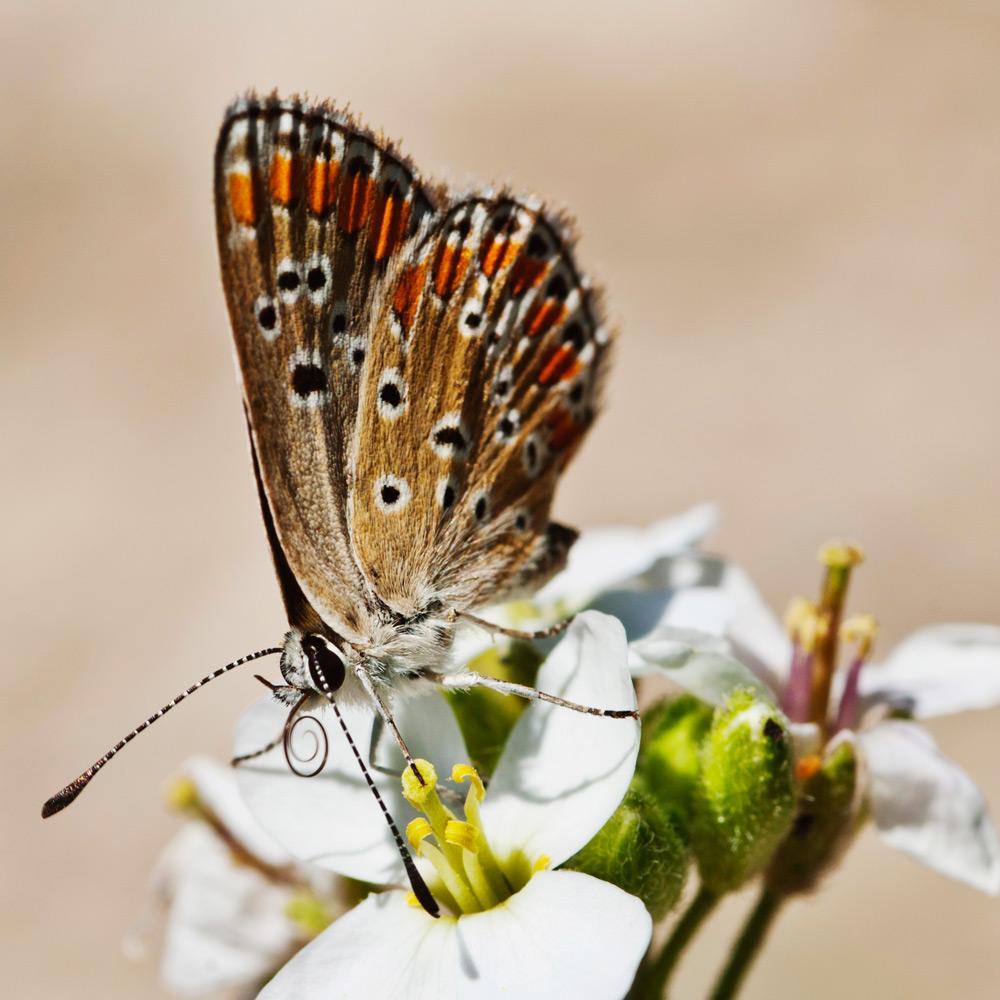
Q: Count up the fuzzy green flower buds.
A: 3